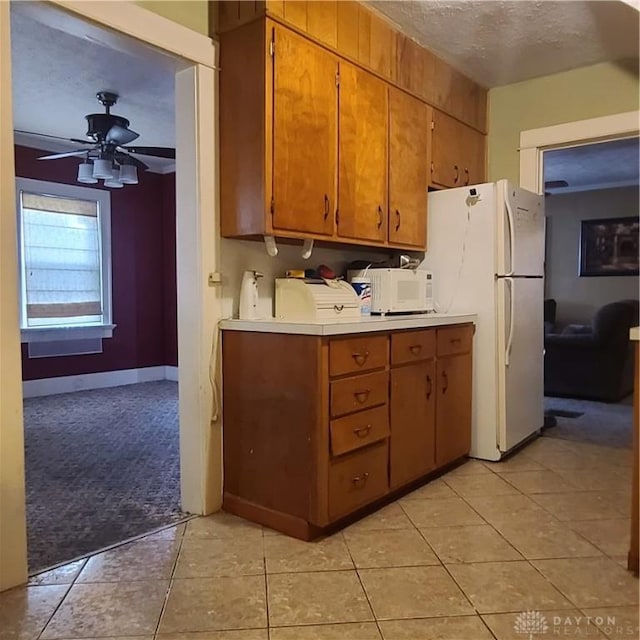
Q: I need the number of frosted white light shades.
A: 4